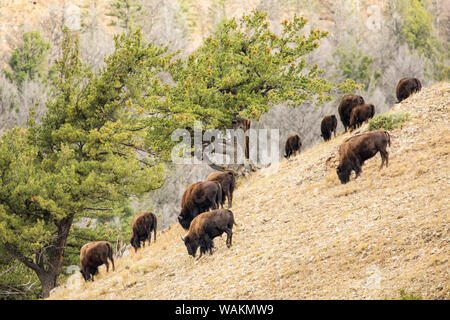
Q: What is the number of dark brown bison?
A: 11